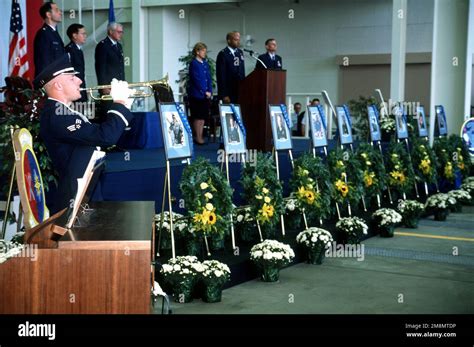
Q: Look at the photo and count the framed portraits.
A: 9